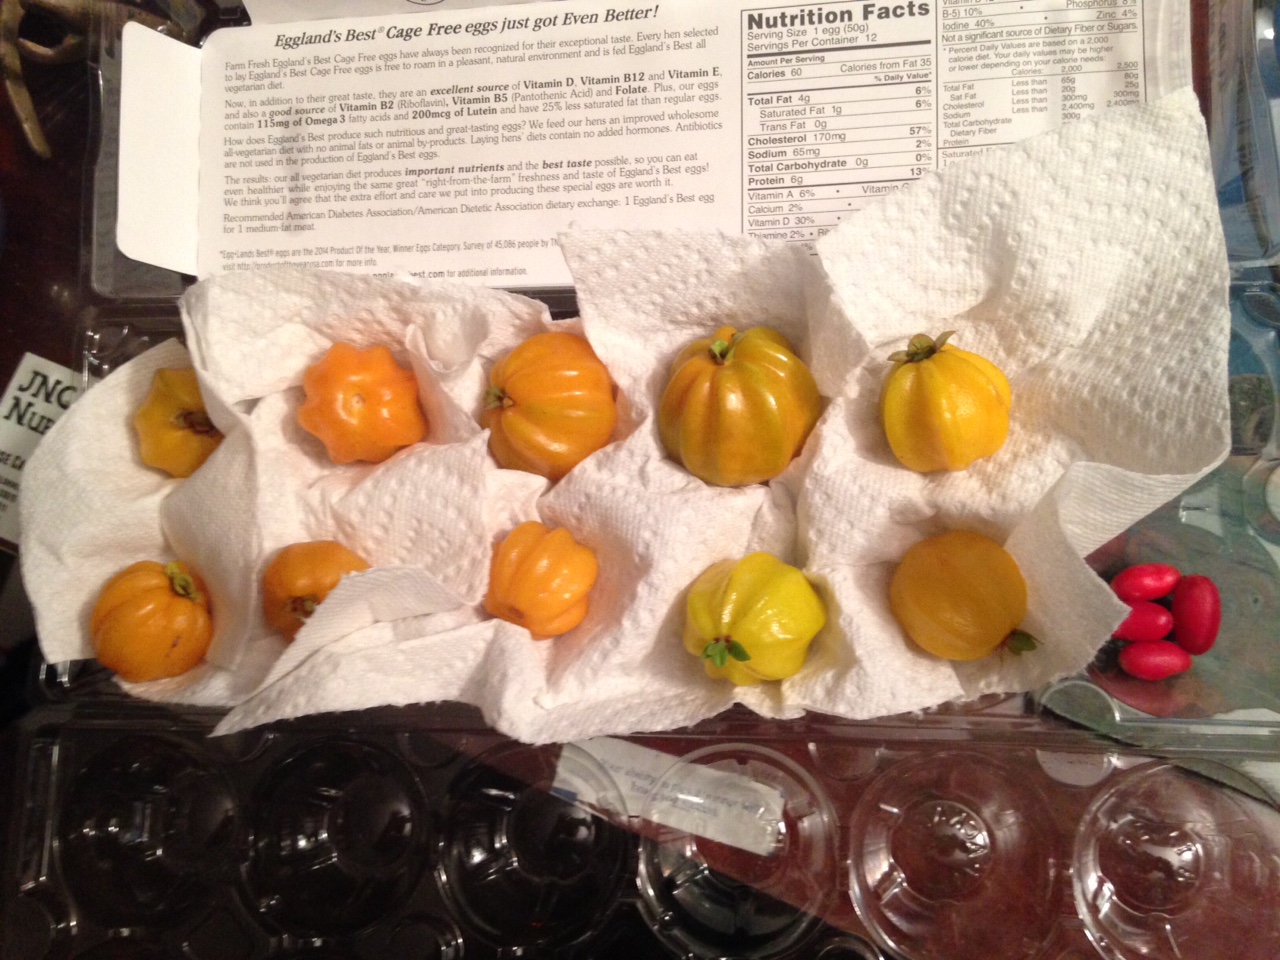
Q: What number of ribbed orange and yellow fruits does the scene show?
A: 10